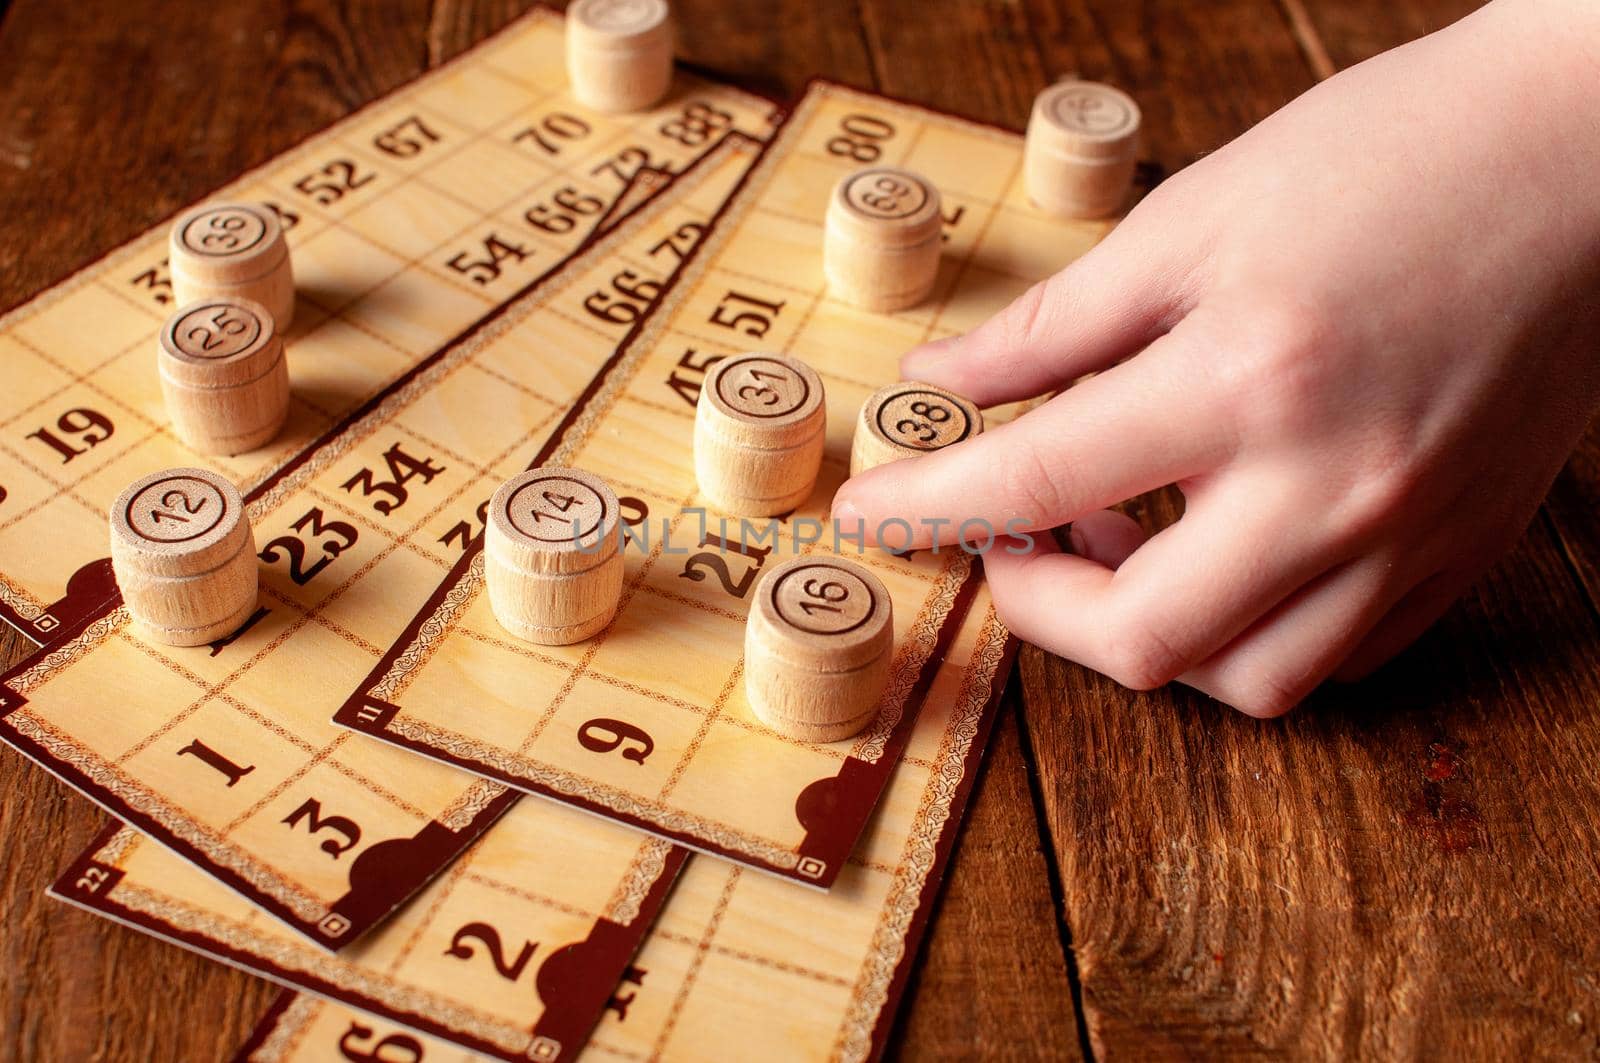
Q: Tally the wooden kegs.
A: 10